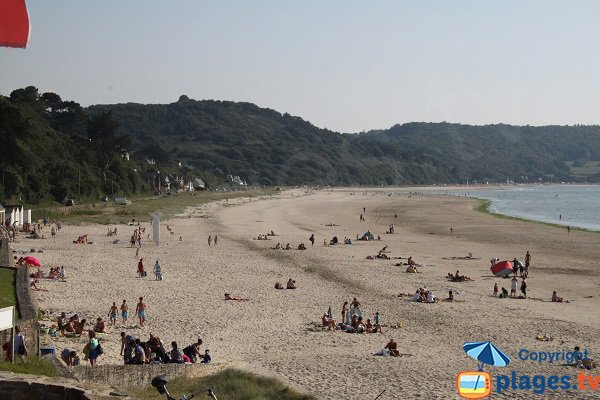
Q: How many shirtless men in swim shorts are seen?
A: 3